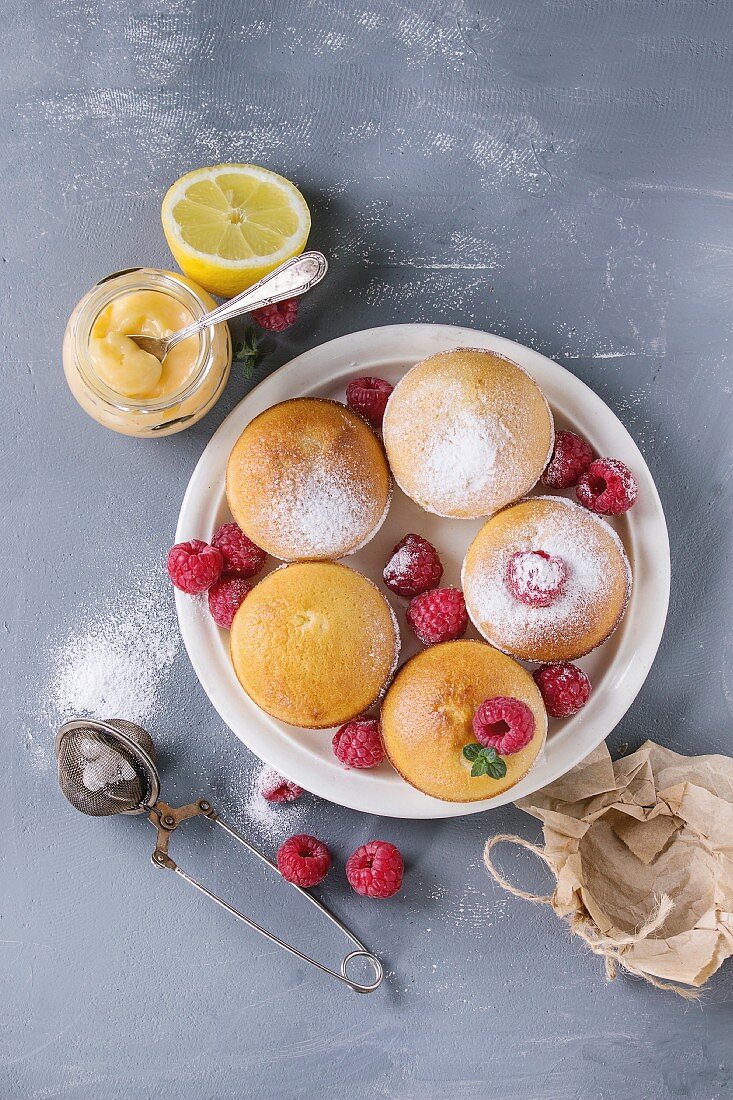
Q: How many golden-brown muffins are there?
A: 5